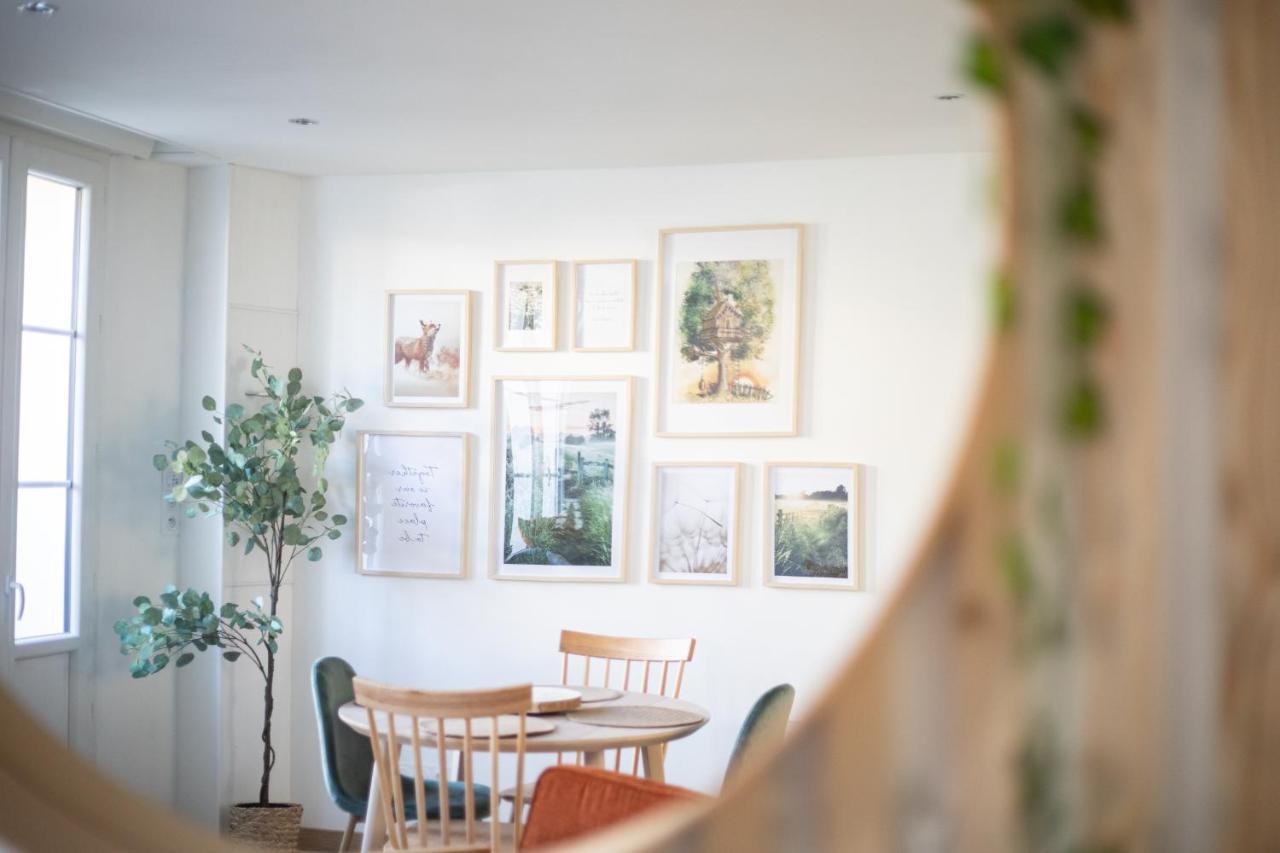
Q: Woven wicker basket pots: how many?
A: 1